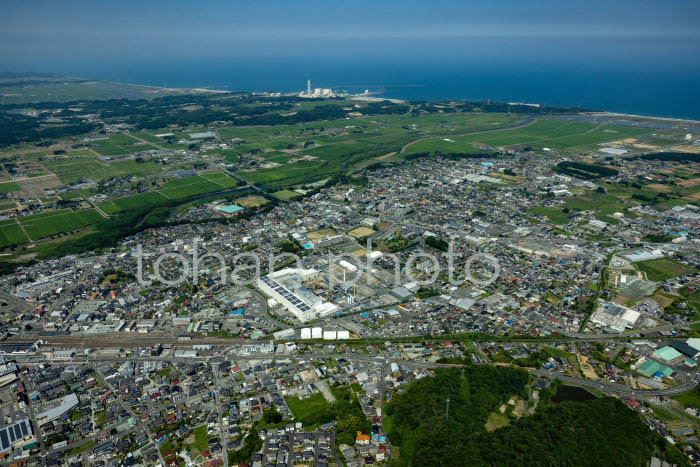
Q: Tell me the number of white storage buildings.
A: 4